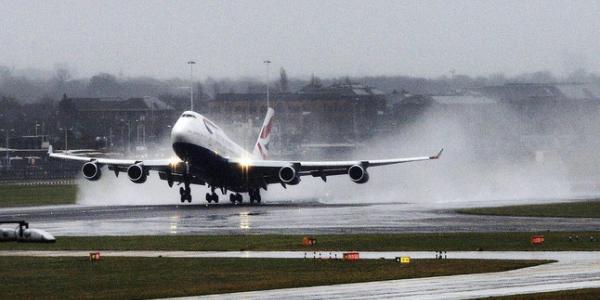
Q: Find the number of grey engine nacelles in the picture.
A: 4